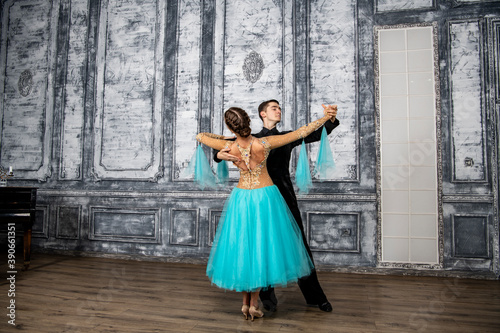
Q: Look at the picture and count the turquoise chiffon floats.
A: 4